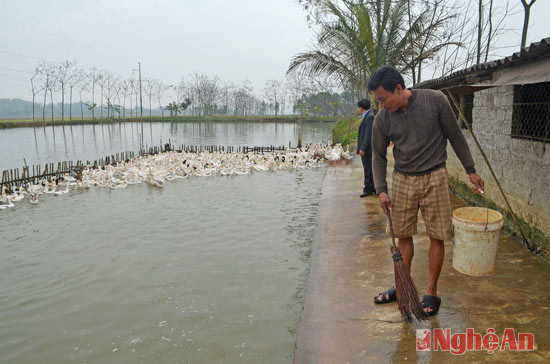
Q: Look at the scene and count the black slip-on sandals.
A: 2